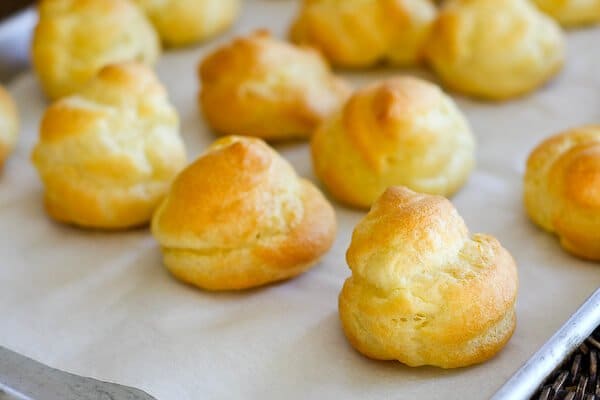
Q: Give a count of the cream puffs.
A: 12